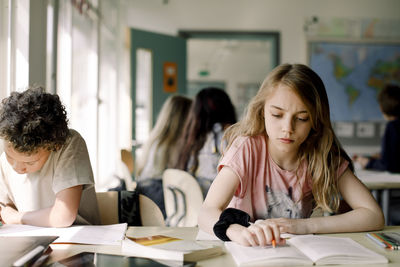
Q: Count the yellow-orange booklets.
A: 1